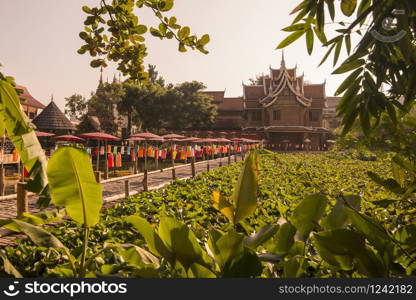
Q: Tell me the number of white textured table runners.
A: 0